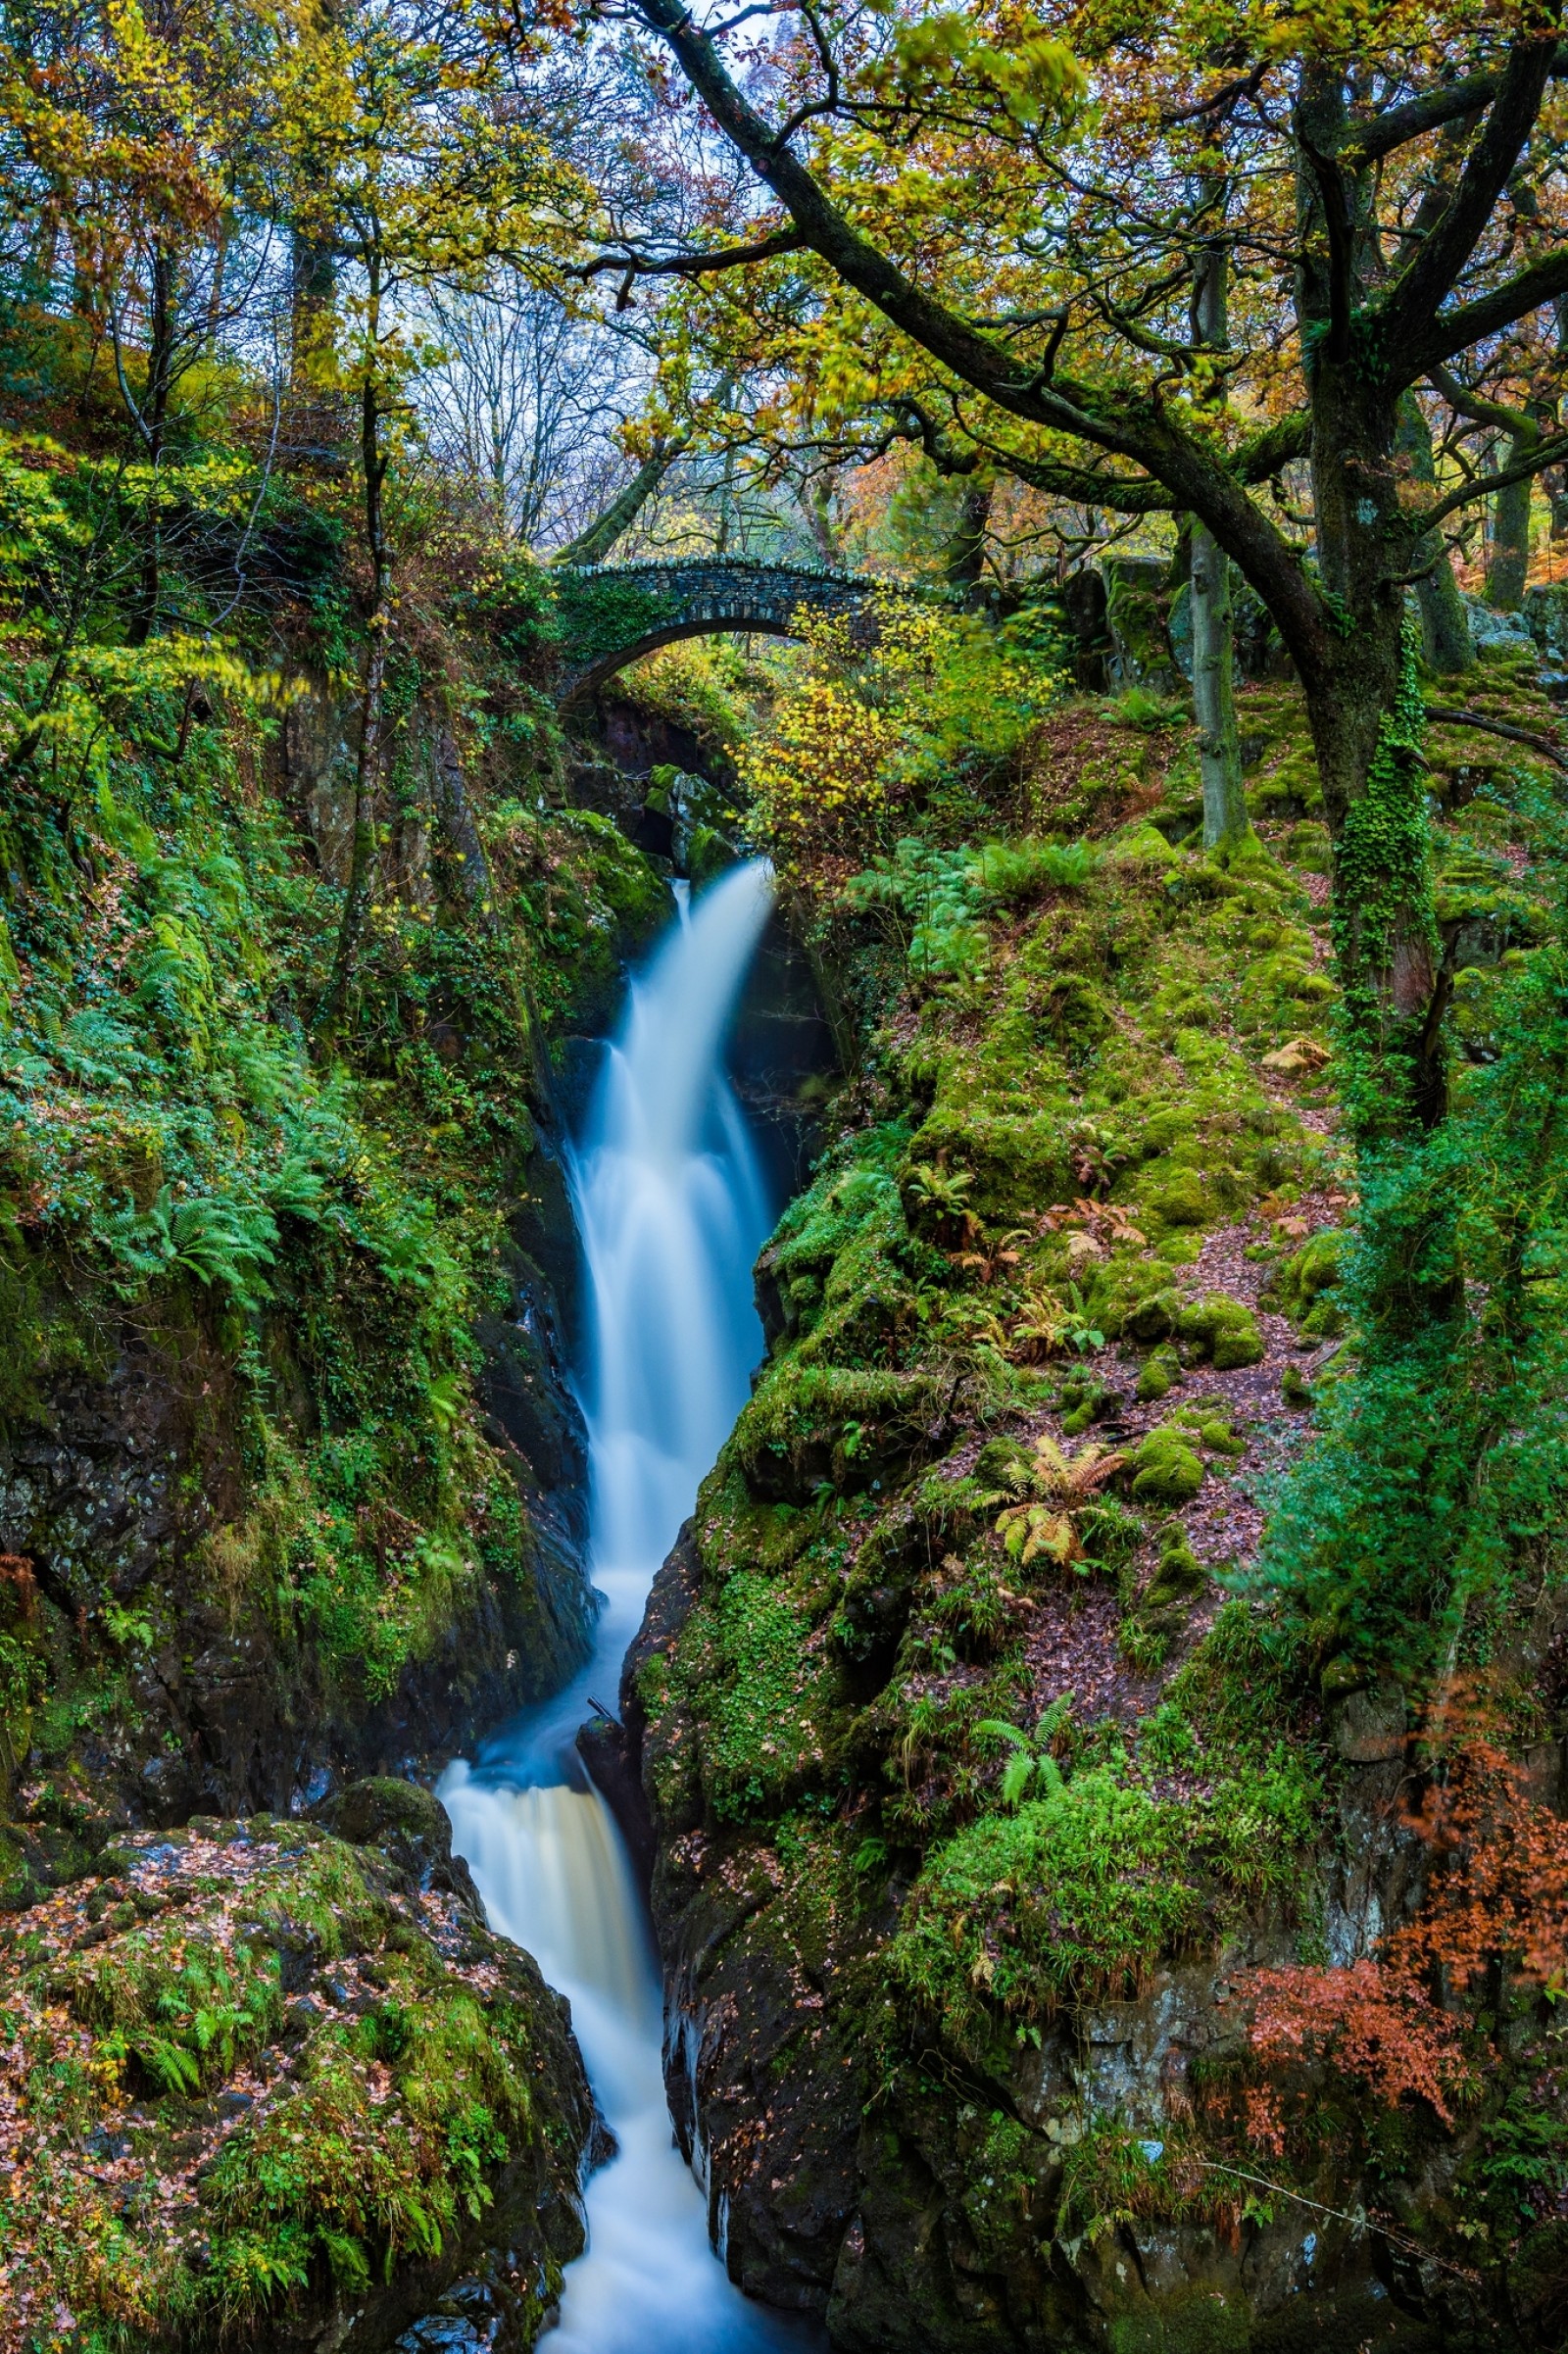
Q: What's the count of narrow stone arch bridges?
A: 1